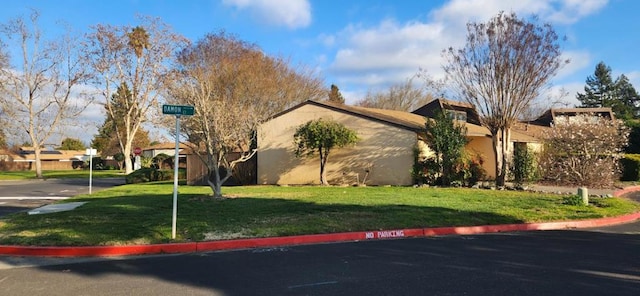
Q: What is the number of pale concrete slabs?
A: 1